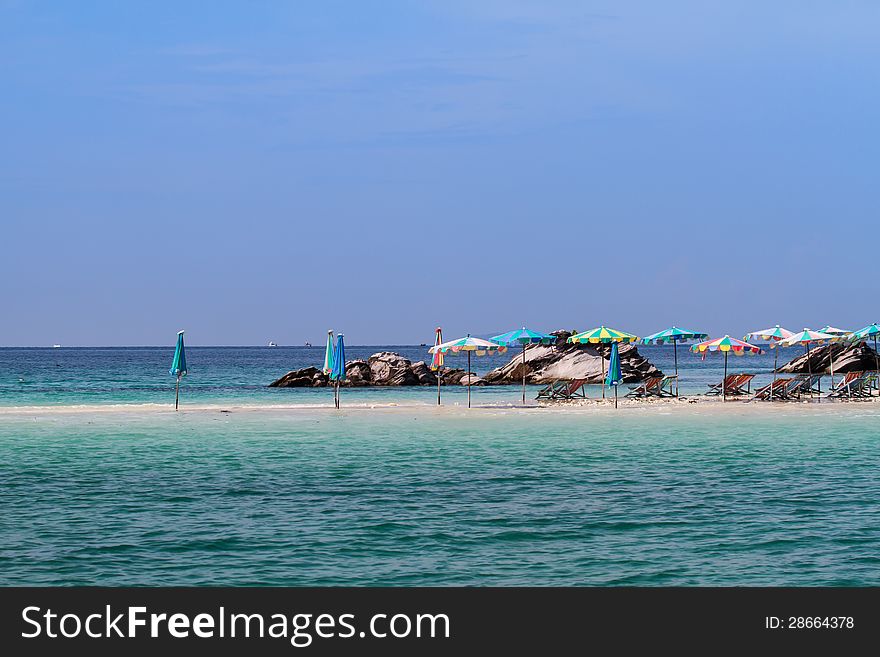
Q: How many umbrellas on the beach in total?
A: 14